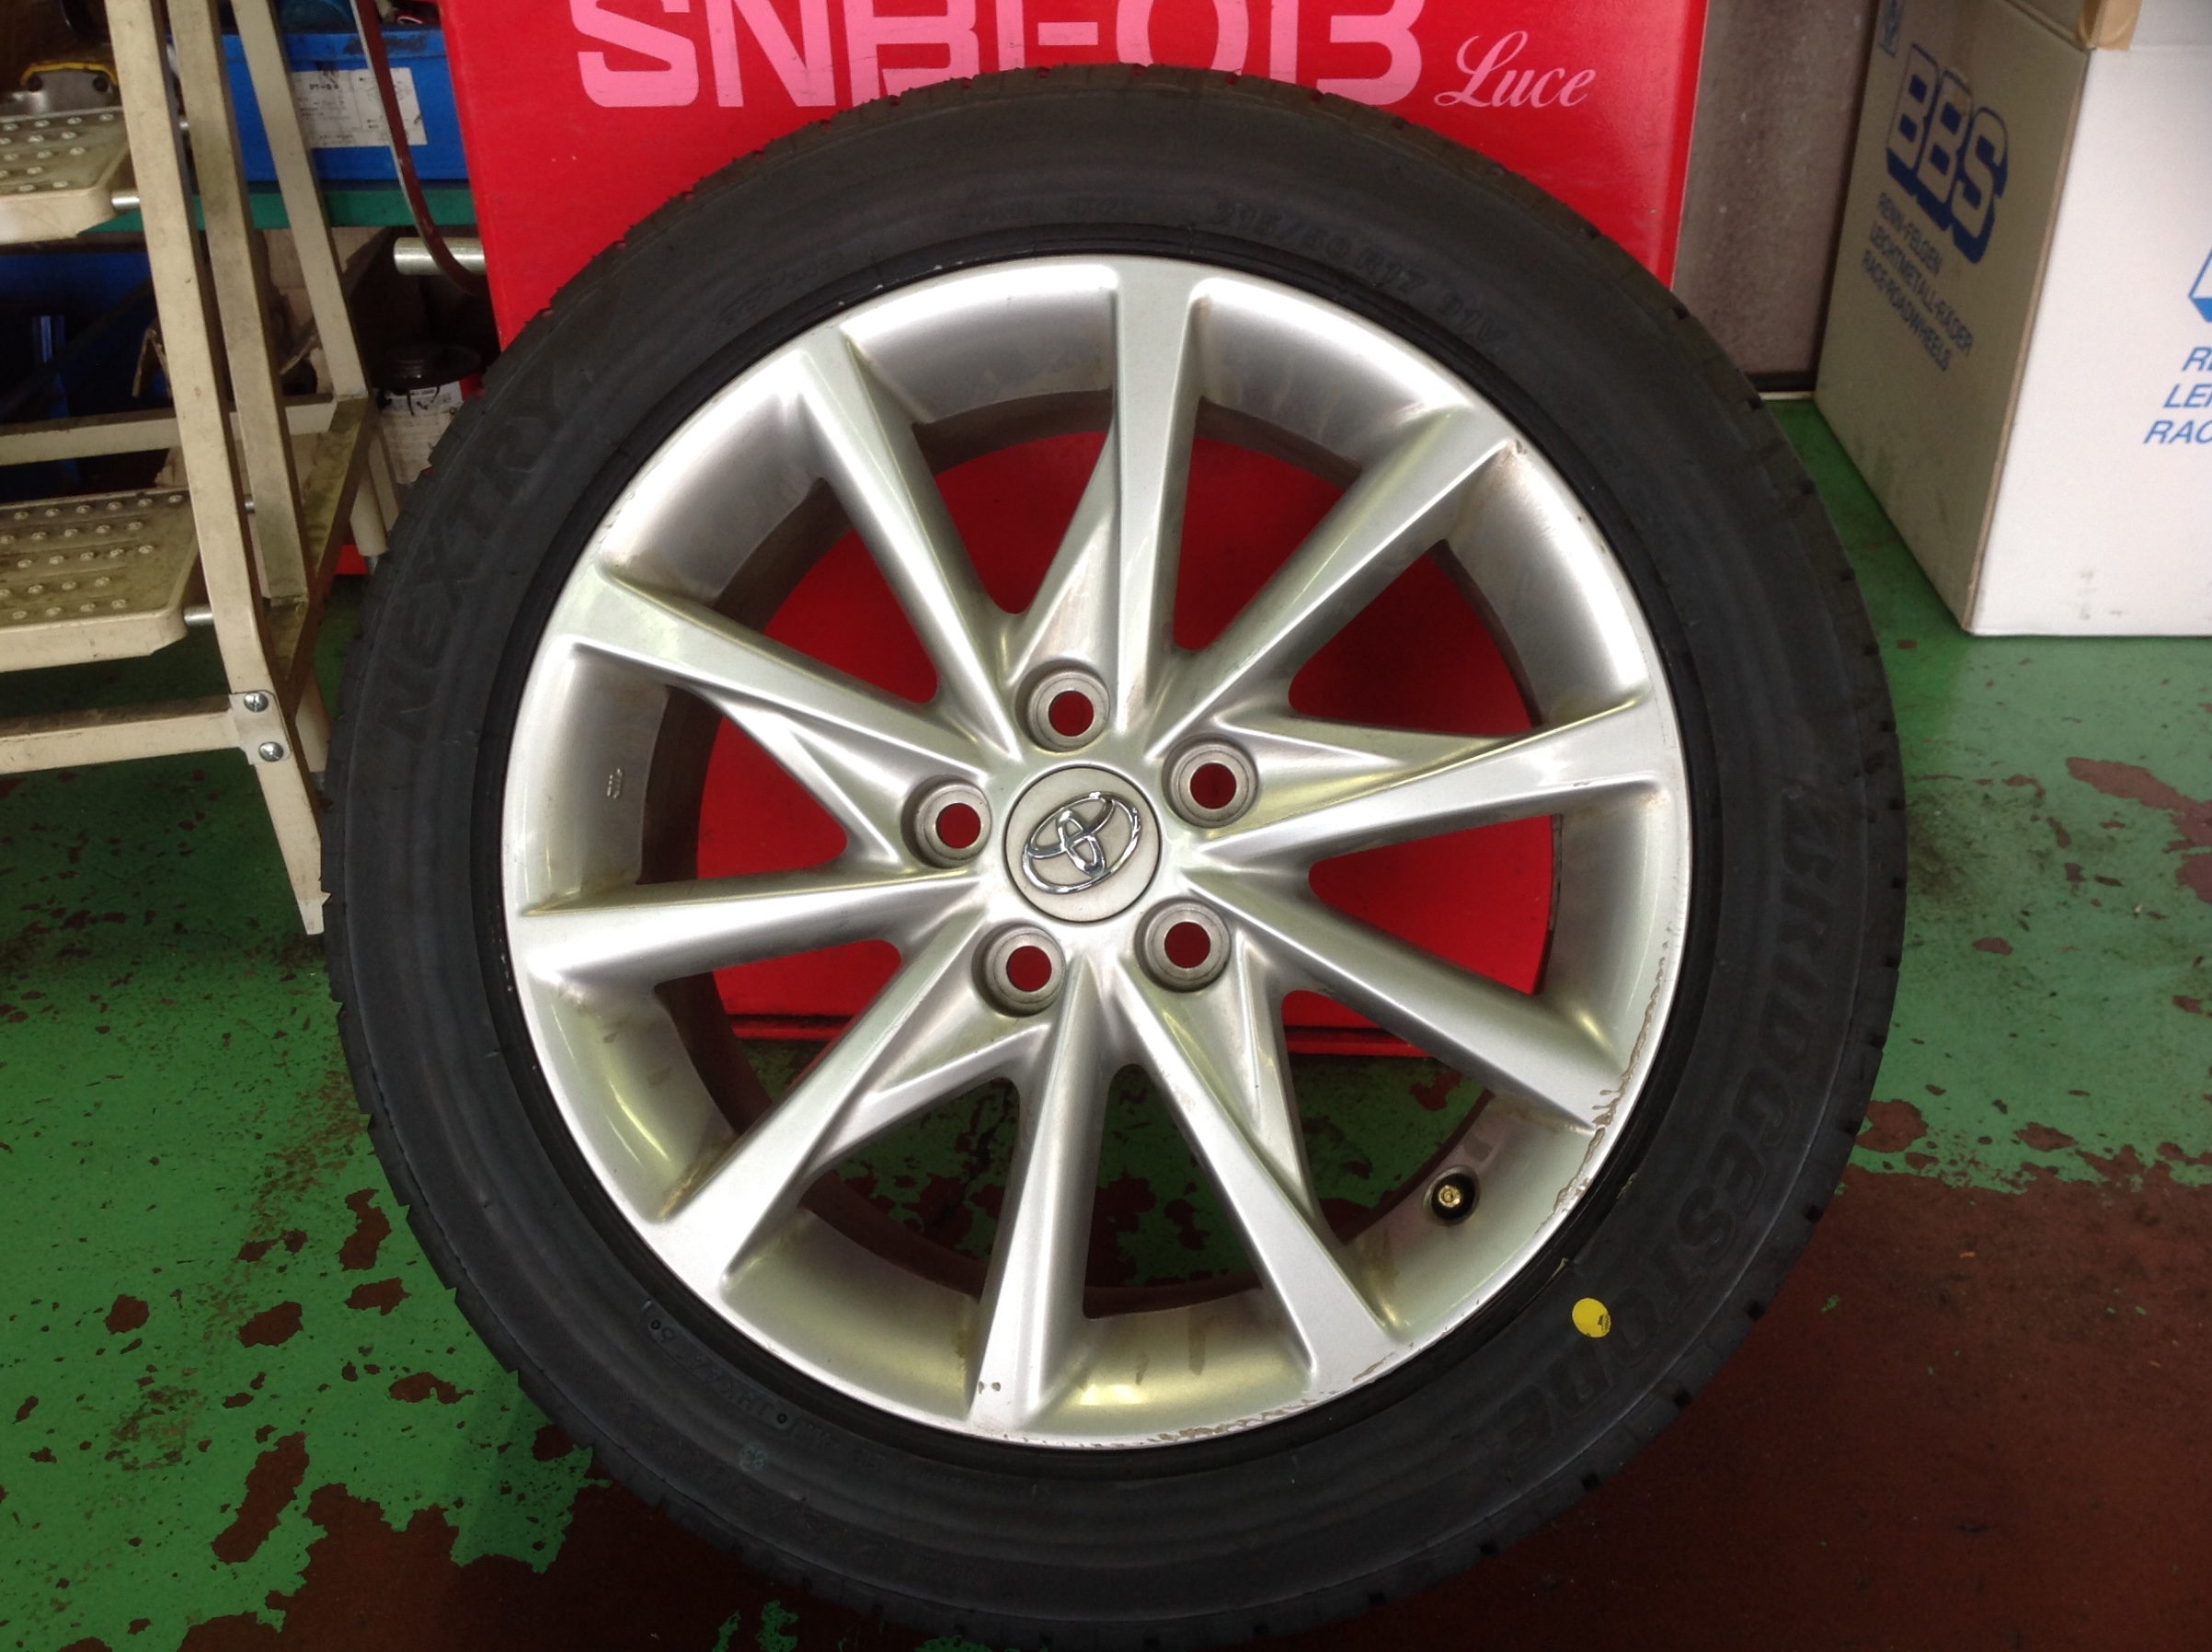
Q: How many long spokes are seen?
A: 10